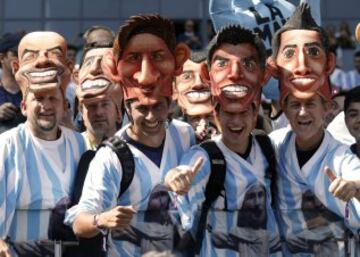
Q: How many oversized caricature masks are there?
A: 6